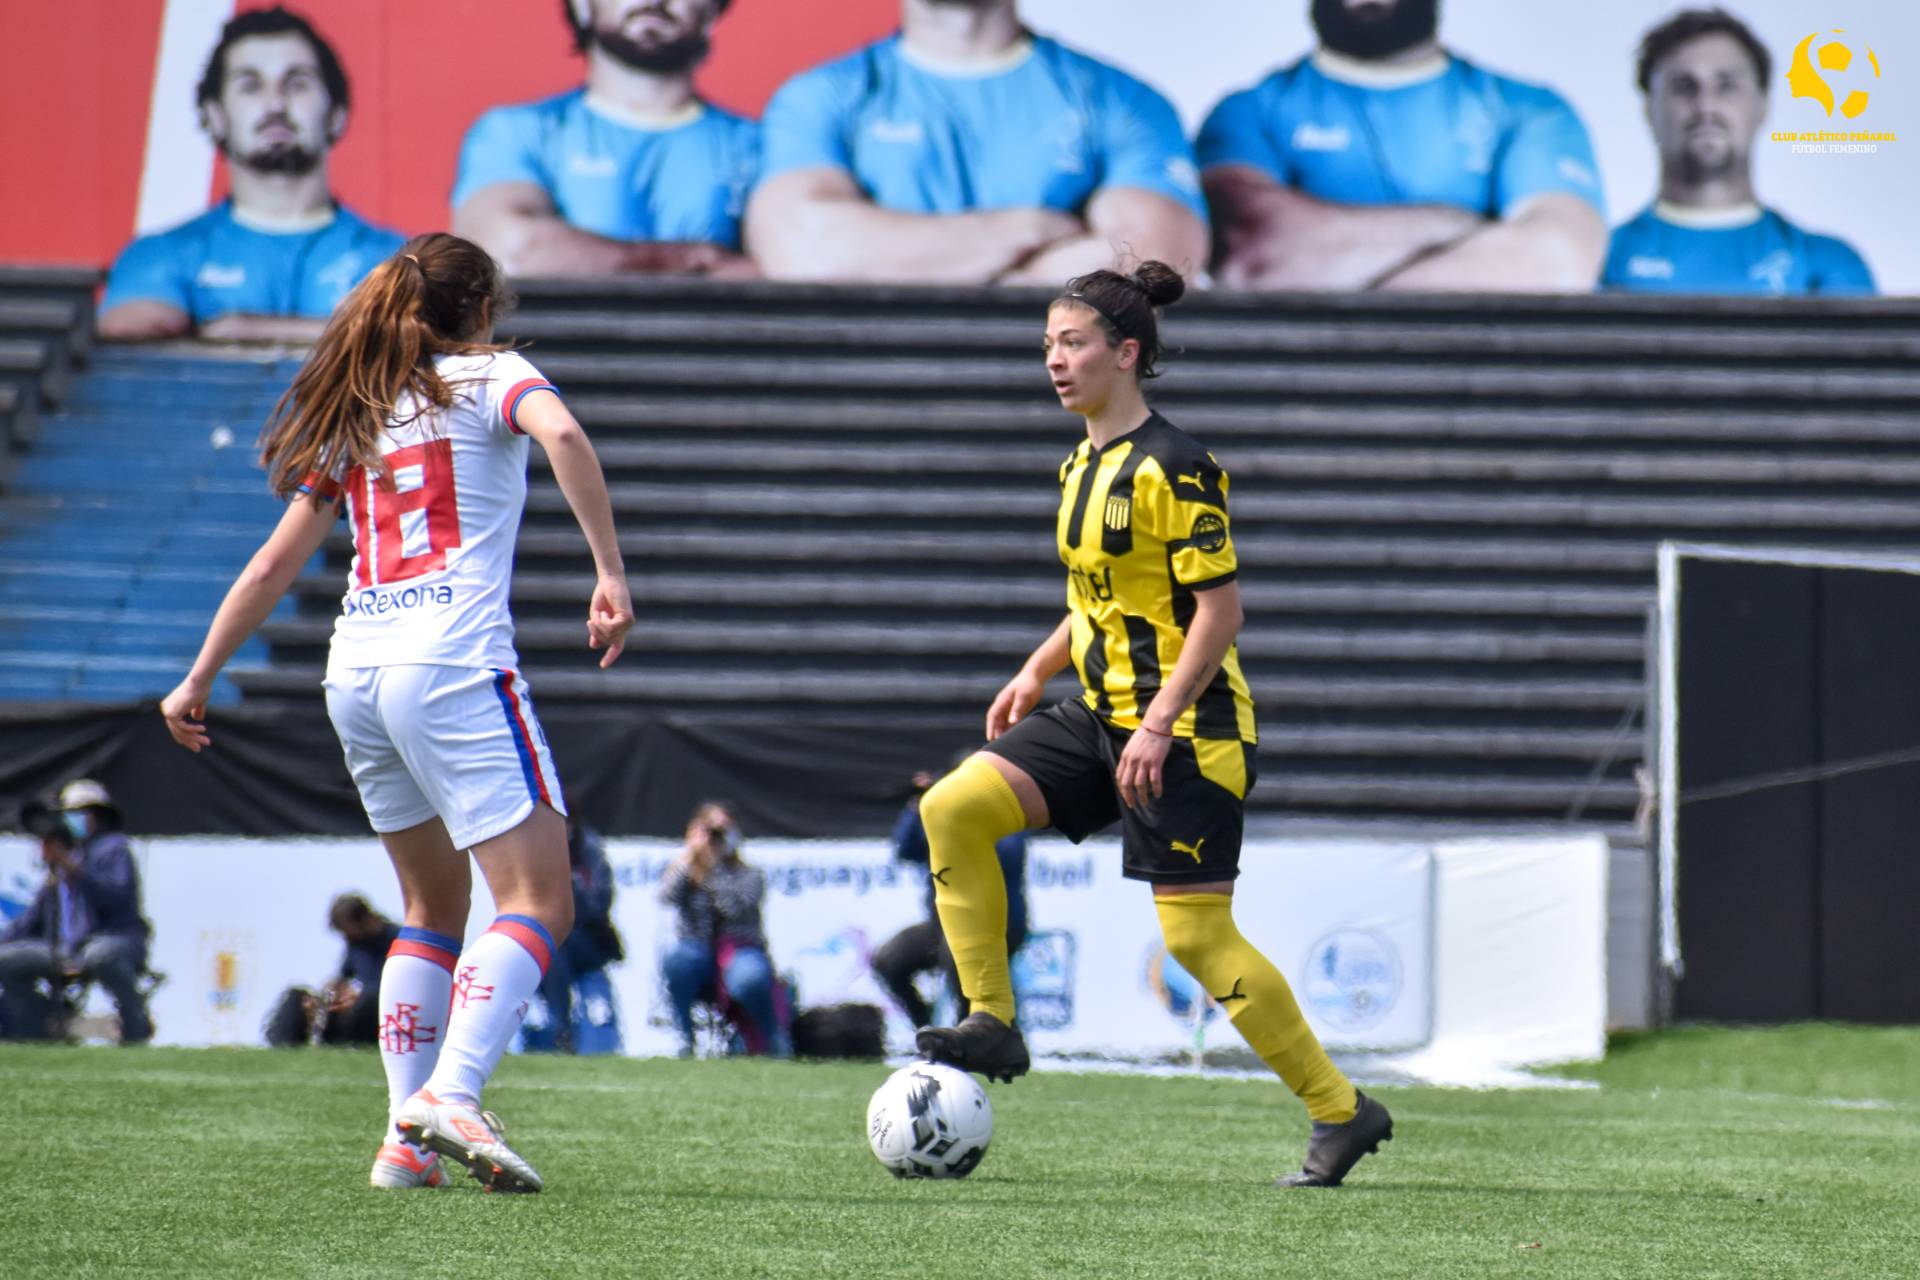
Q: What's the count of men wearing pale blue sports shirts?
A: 5